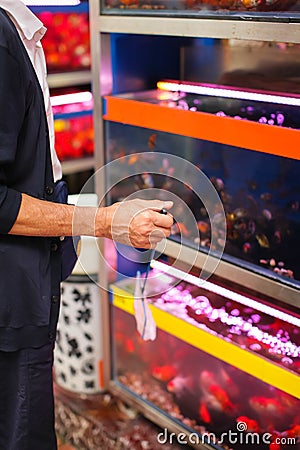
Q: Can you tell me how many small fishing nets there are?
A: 1